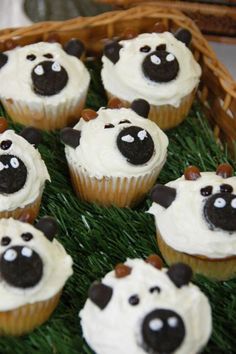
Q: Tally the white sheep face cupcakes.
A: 7